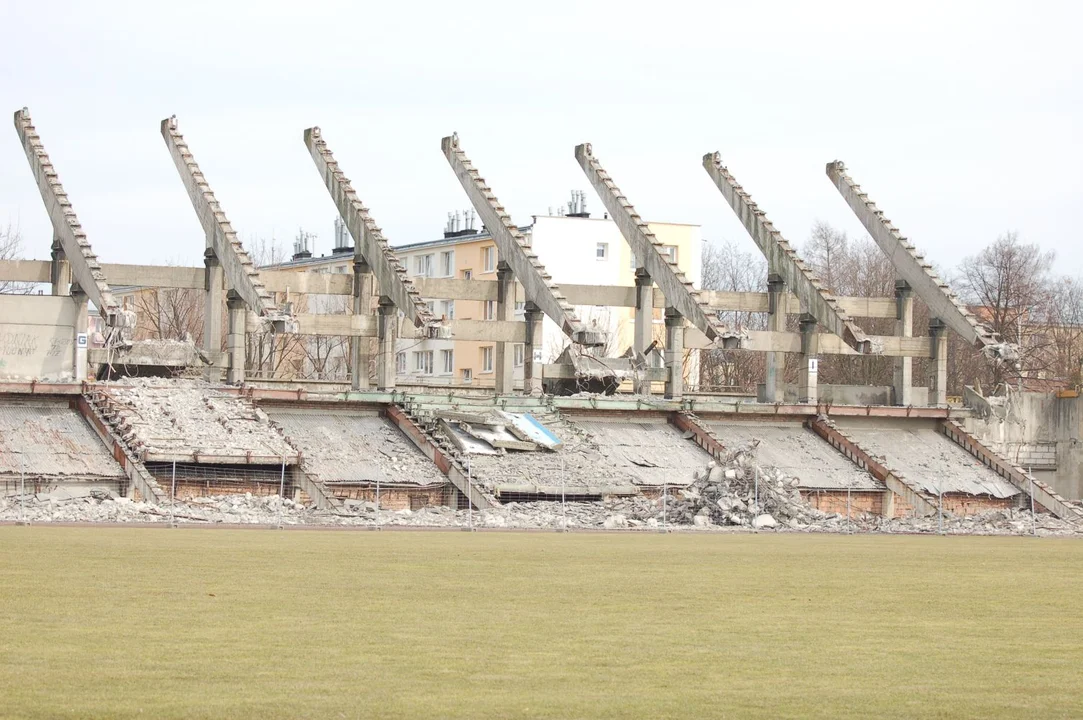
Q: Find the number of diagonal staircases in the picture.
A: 7